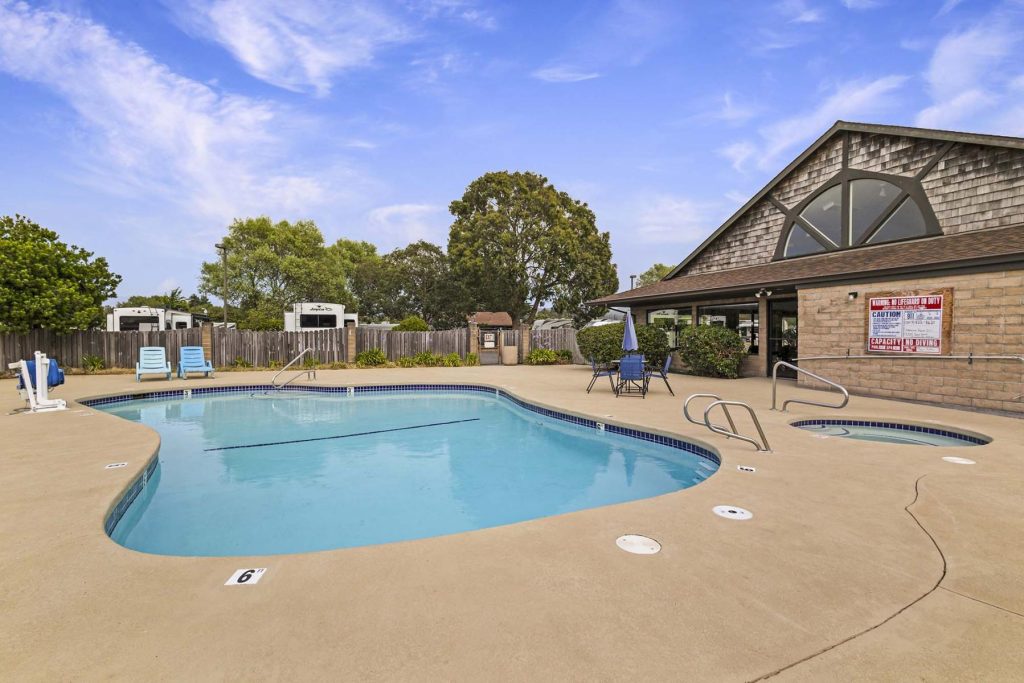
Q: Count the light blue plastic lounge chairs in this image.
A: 2